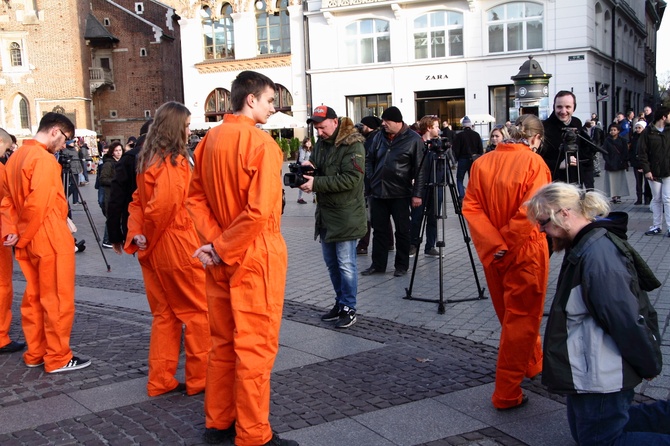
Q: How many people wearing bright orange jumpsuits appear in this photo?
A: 5